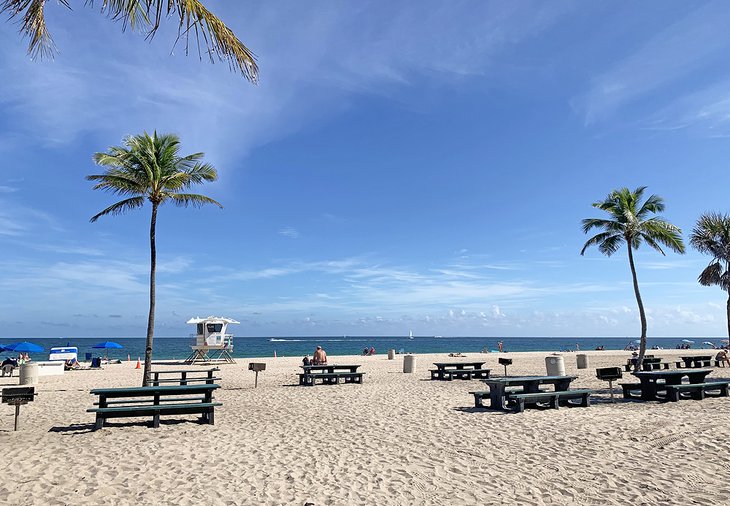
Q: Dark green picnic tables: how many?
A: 8